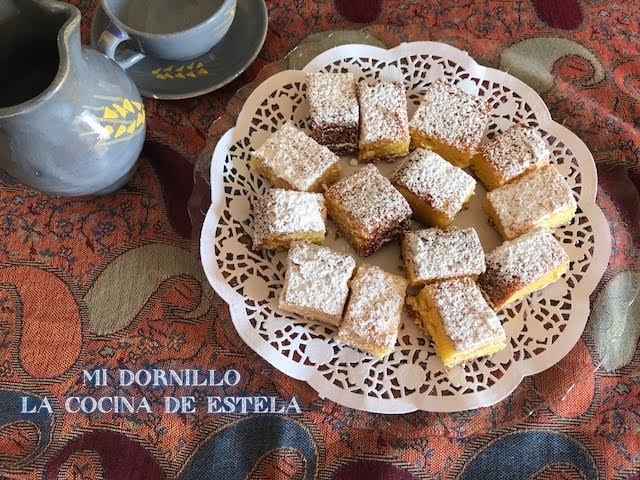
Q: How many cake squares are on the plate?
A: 14